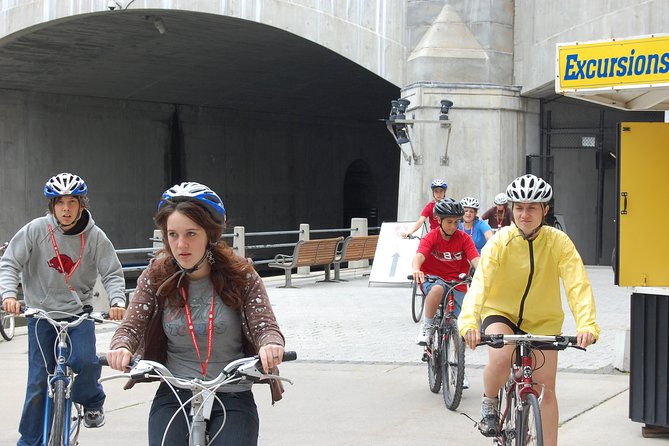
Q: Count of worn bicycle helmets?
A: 7